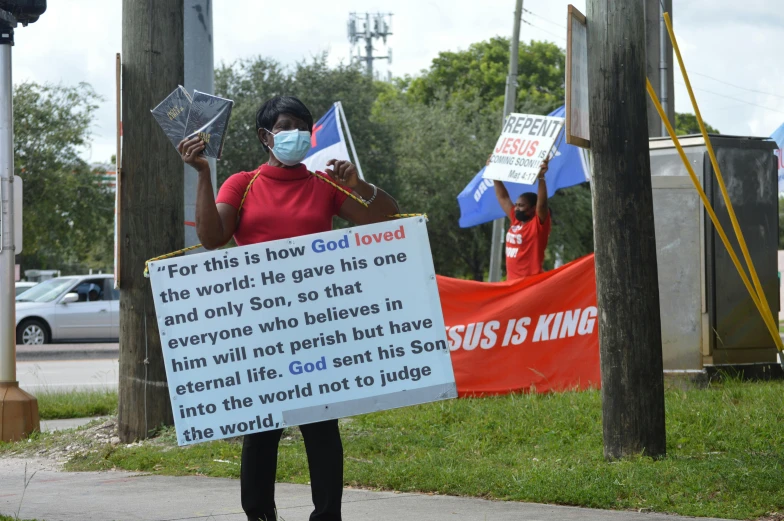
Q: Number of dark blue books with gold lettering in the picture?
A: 2